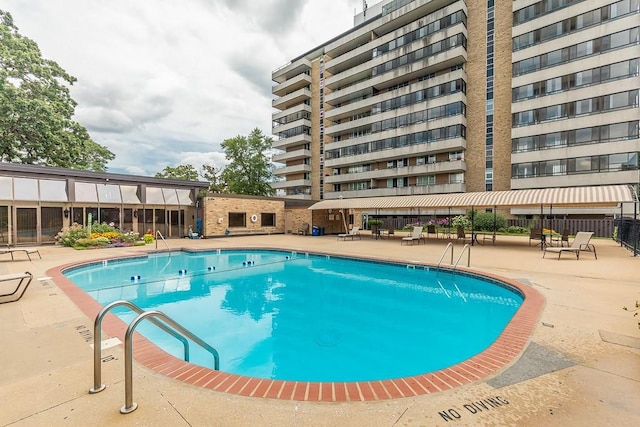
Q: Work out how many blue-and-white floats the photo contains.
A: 6